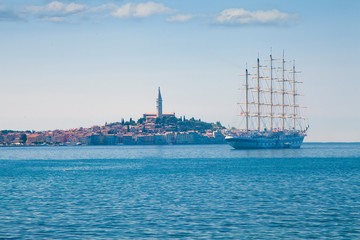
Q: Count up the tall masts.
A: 5